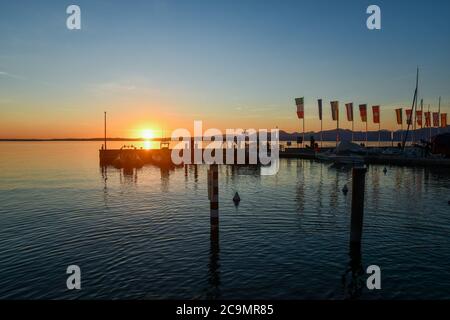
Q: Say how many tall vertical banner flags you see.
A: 12